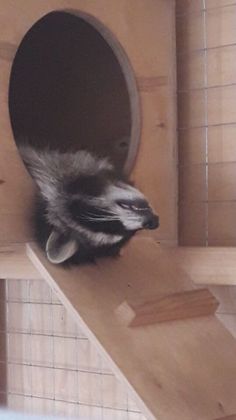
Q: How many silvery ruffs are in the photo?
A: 1